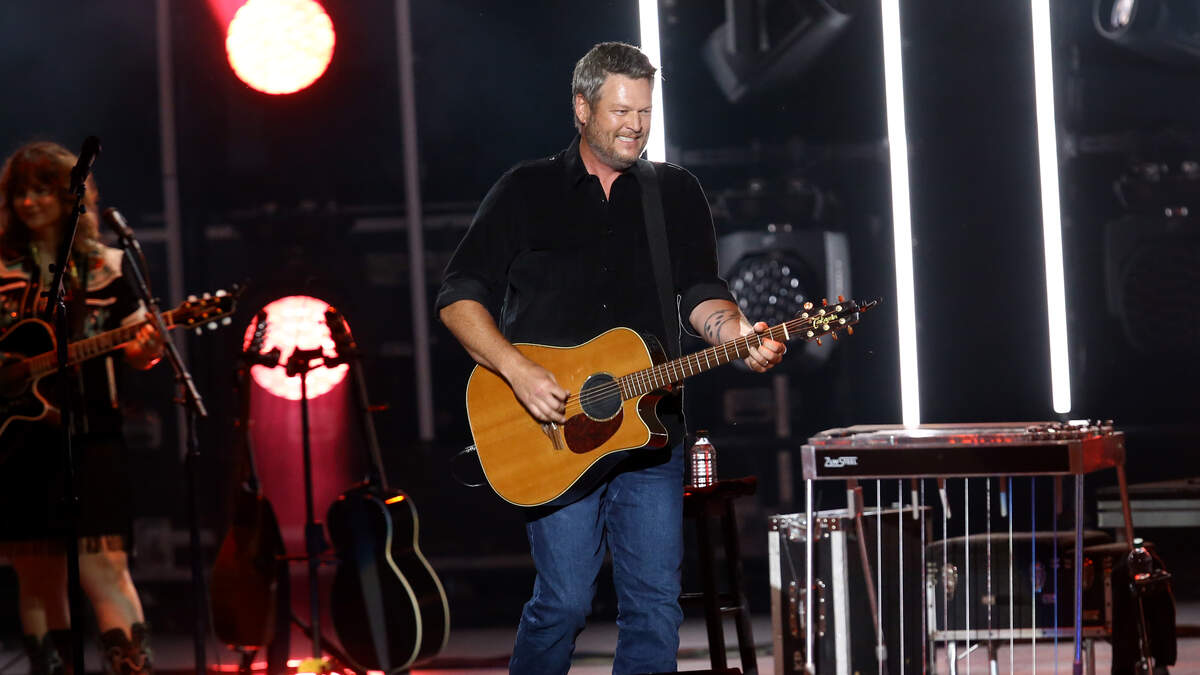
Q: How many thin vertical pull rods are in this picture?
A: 9